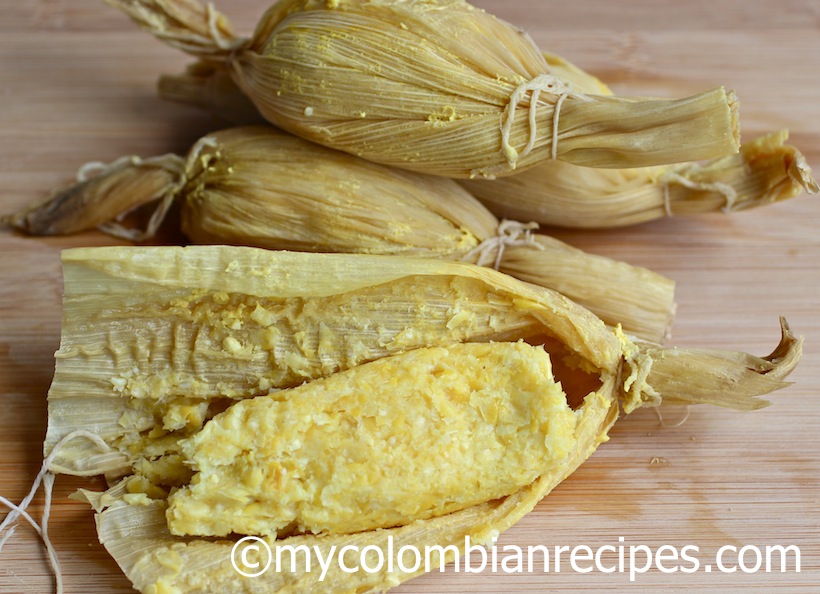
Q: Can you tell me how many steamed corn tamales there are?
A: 4